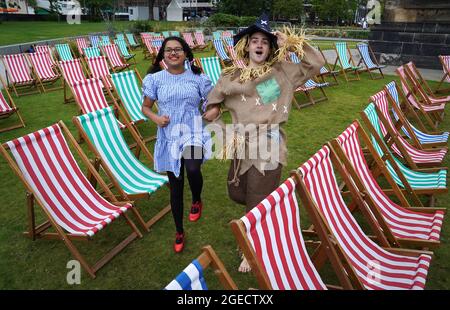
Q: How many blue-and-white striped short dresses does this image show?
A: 1